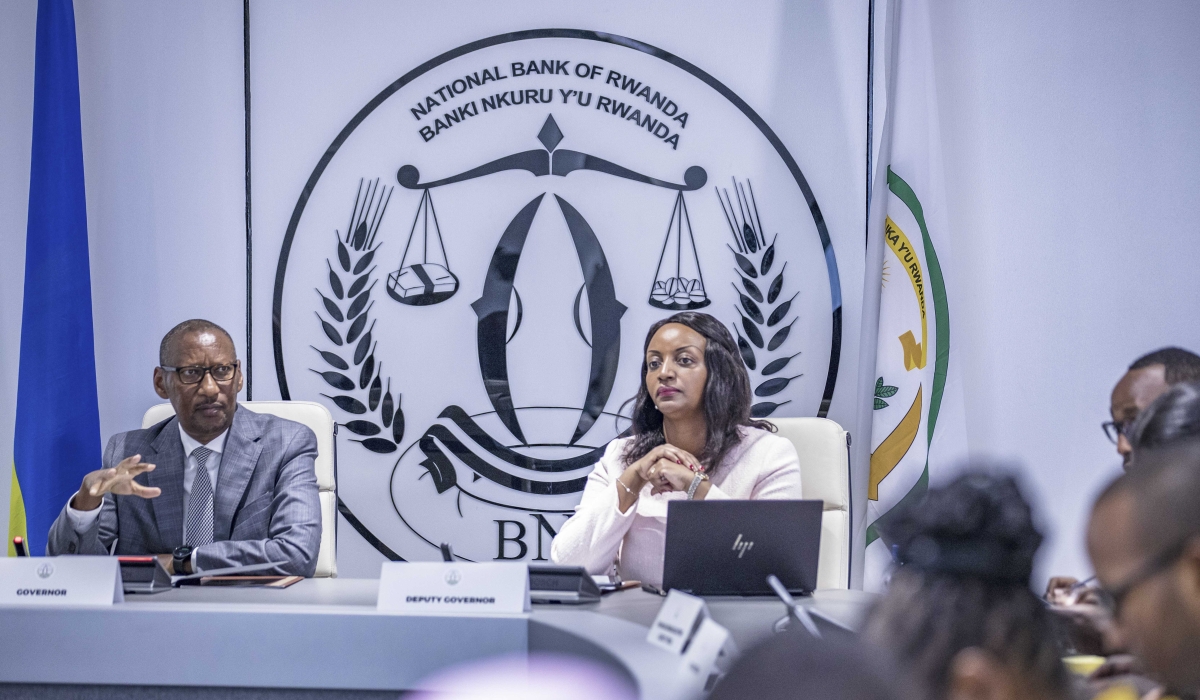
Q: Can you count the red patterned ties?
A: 0